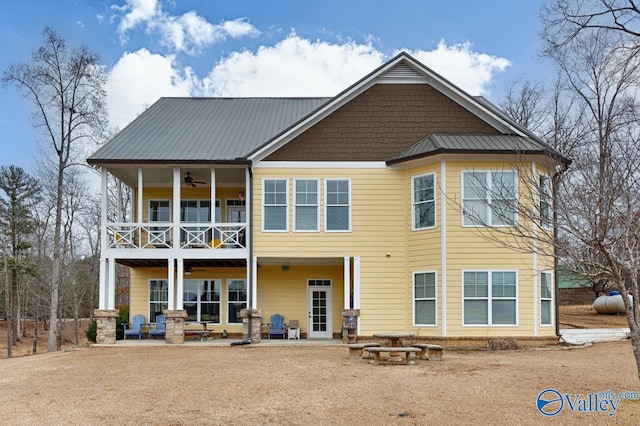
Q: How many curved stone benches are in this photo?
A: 3